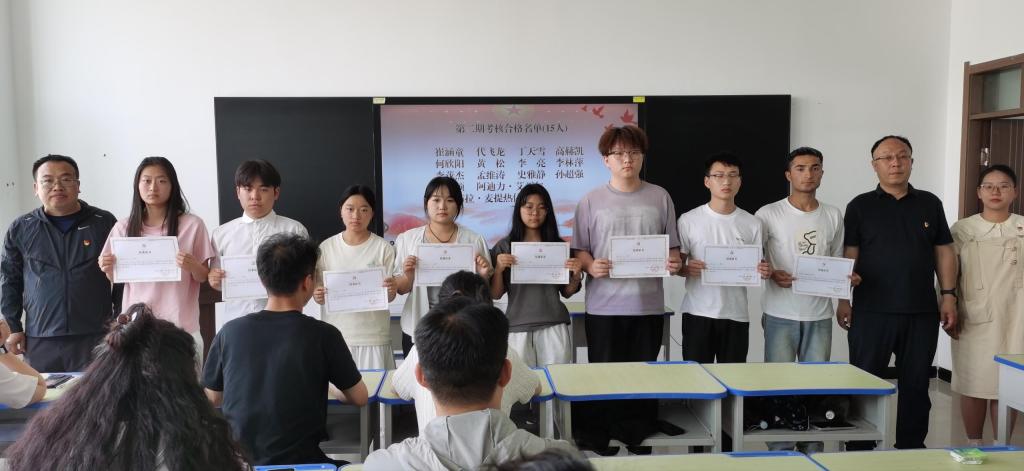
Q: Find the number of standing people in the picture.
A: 11